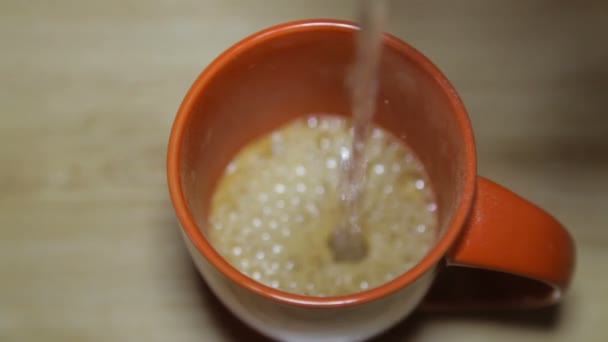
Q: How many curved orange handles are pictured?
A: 1